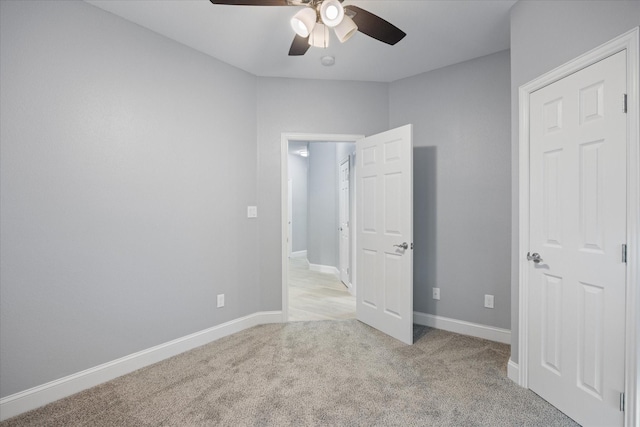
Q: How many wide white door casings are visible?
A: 2